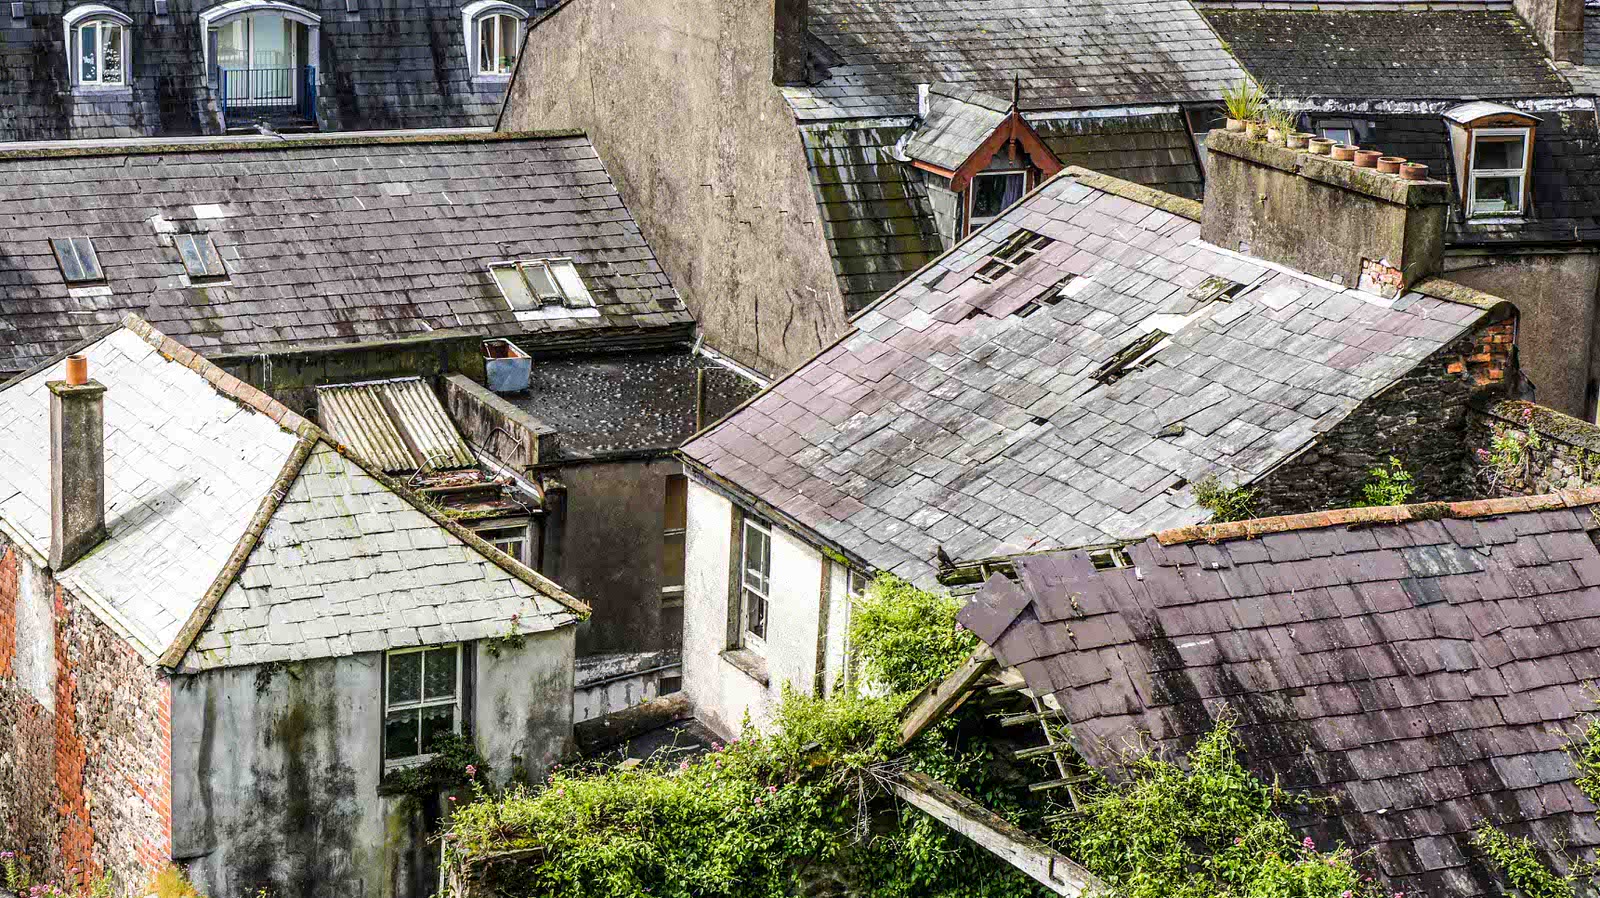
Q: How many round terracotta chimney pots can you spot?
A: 10